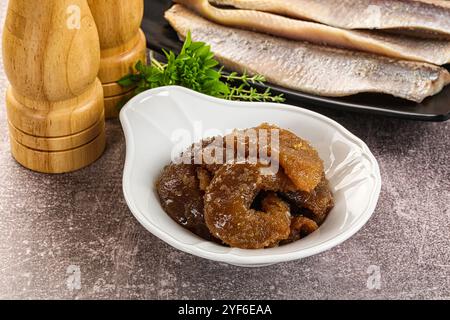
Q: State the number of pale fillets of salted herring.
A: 3